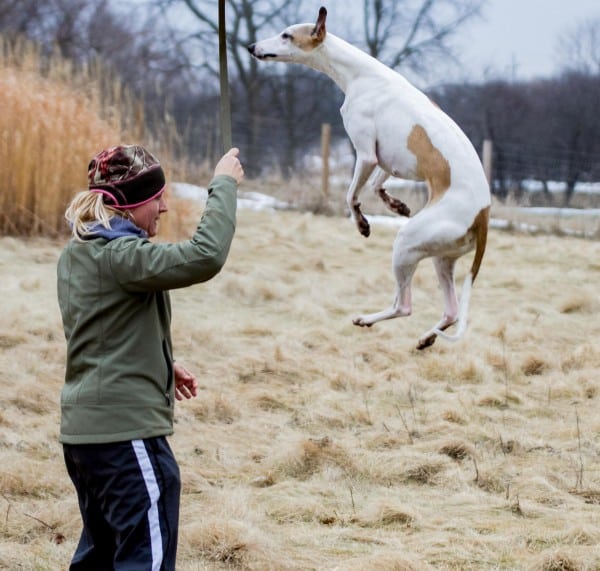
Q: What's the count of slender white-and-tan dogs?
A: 1